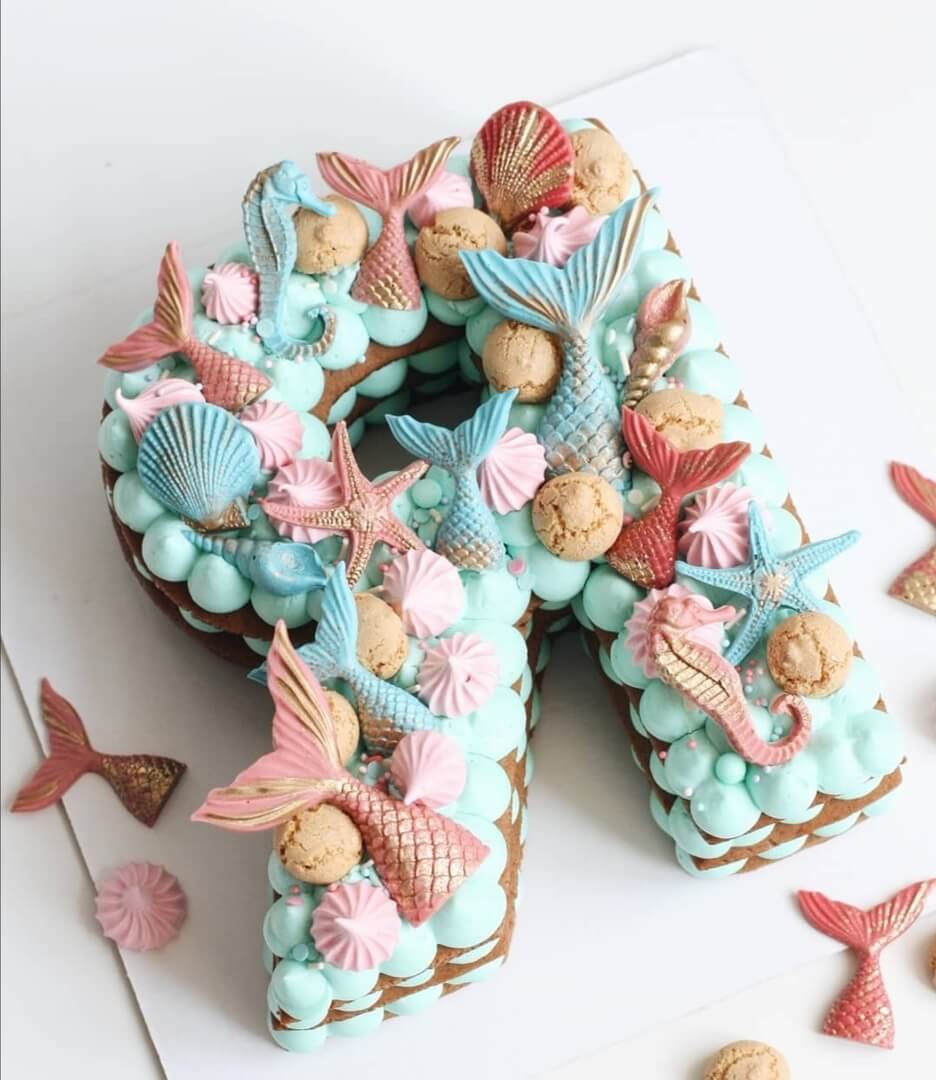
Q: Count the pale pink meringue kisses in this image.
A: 14